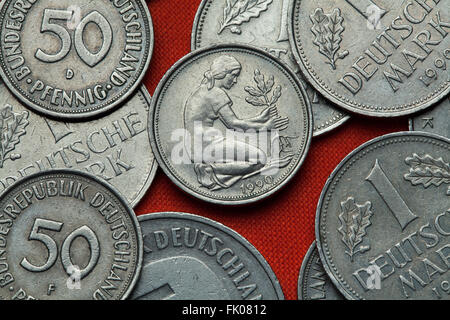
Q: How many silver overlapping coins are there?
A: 10